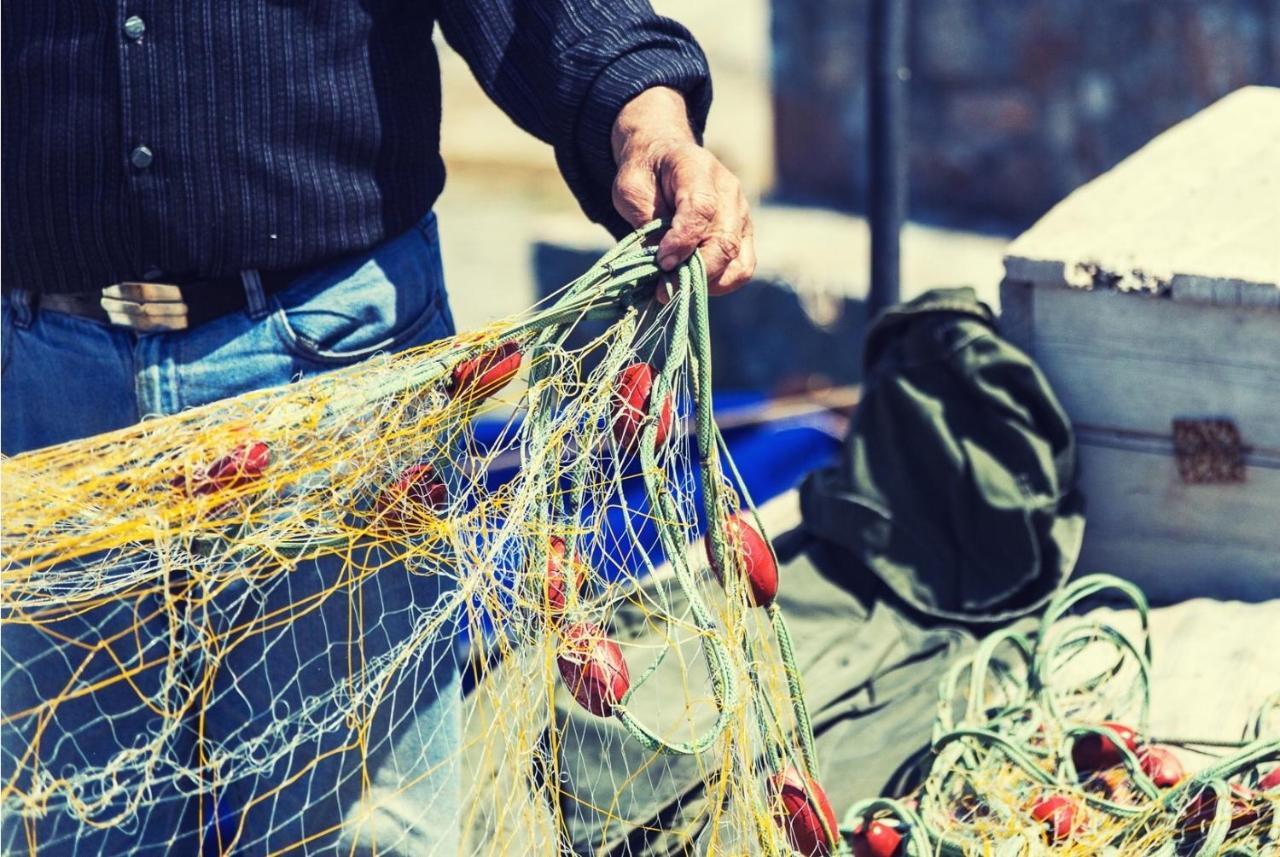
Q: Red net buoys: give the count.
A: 14